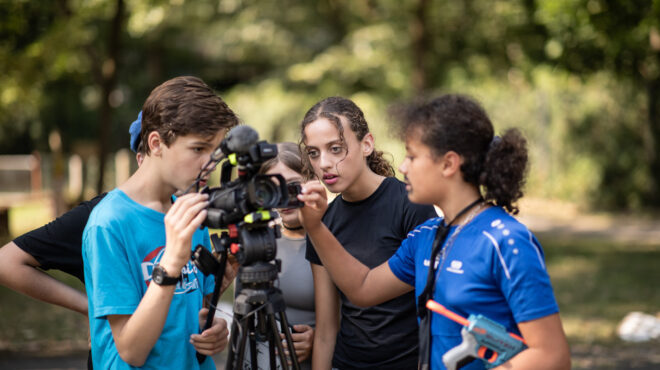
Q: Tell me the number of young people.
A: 5